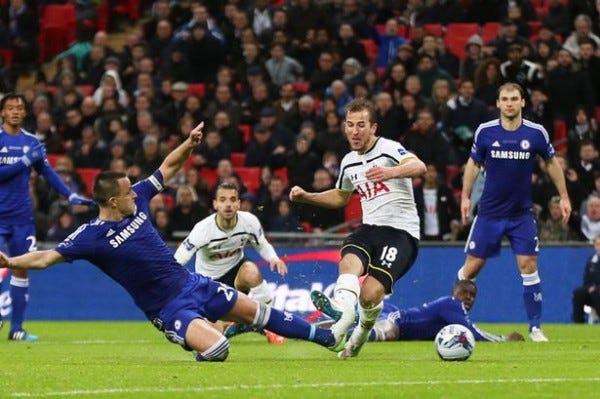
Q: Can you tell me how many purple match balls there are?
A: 0